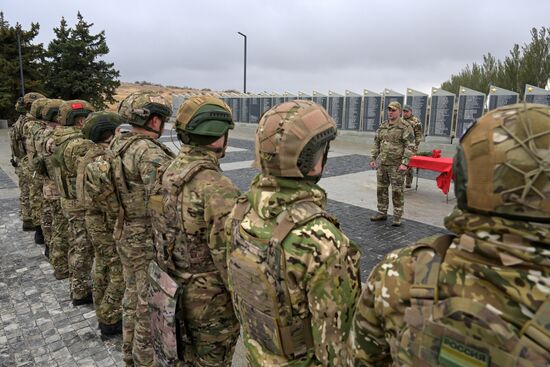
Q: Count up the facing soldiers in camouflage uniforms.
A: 2